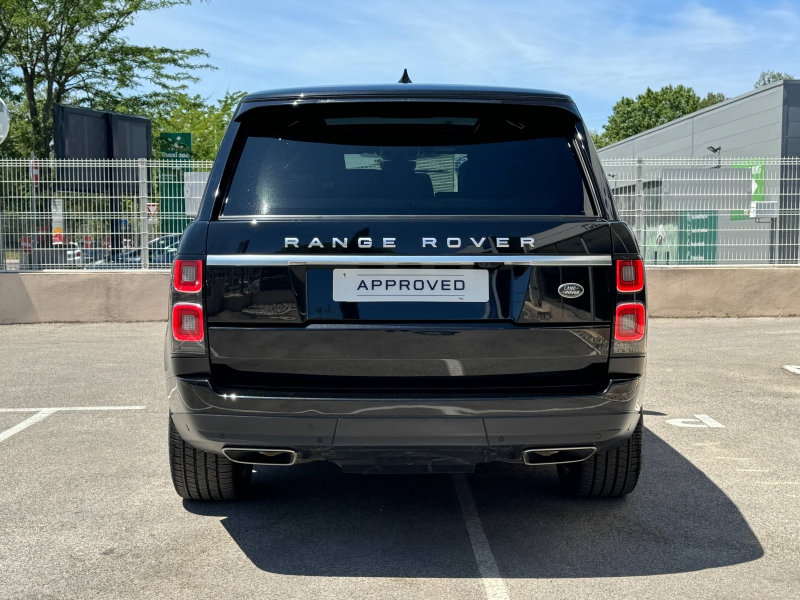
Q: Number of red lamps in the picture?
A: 4